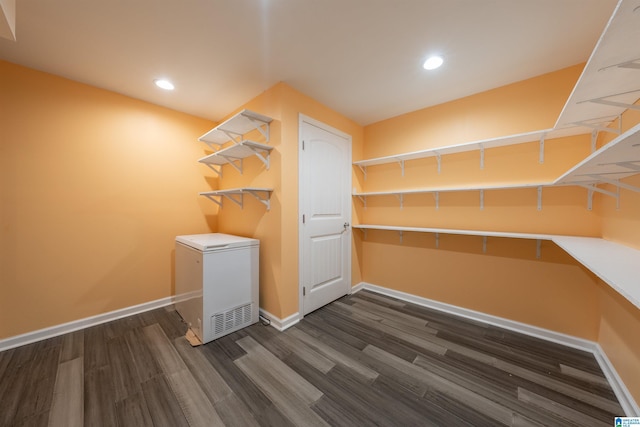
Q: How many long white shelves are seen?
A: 3